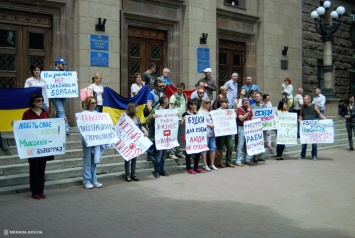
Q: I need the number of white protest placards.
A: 11